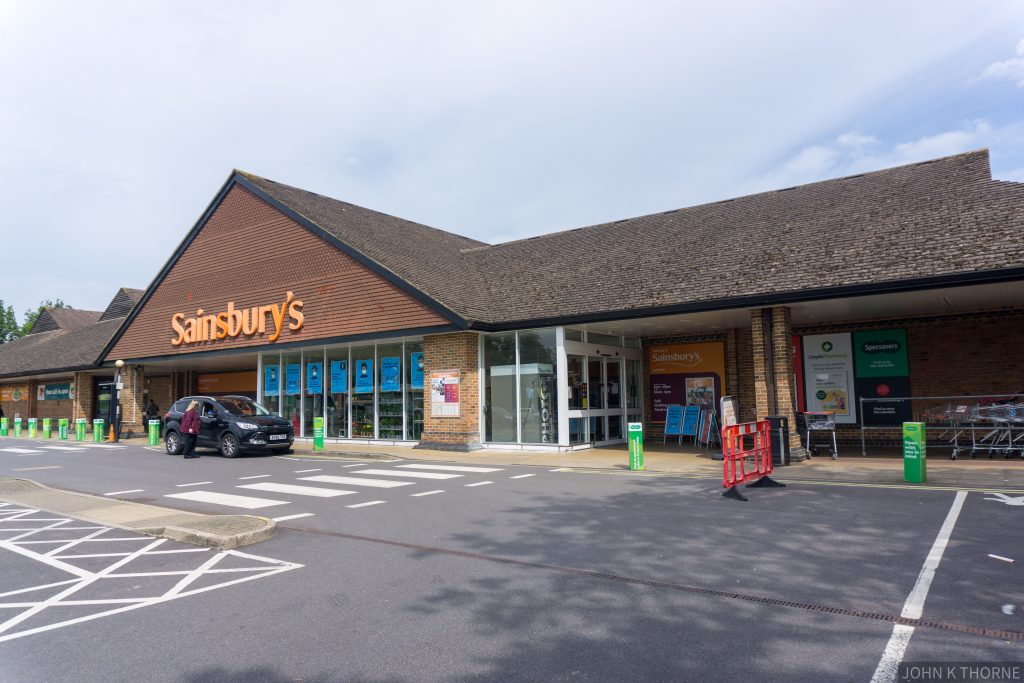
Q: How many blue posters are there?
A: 7